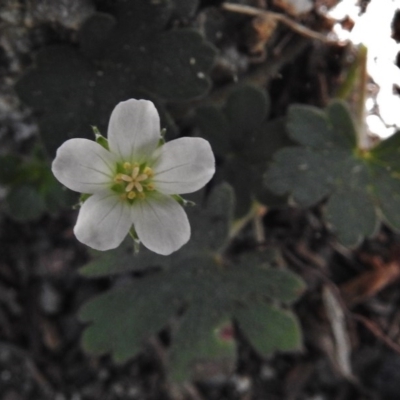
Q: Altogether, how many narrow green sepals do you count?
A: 5